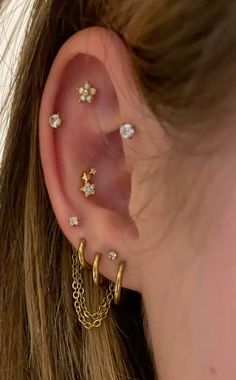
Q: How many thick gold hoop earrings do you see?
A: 3